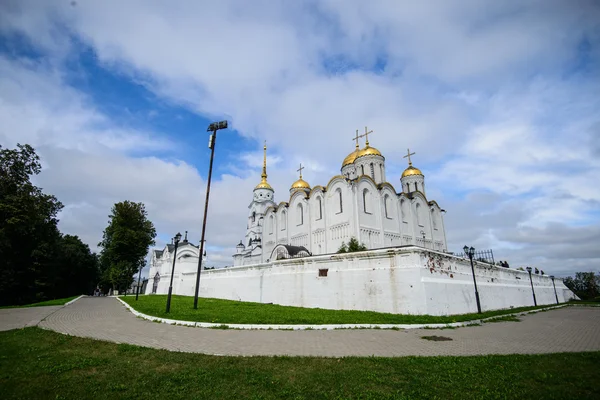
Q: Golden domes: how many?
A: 5